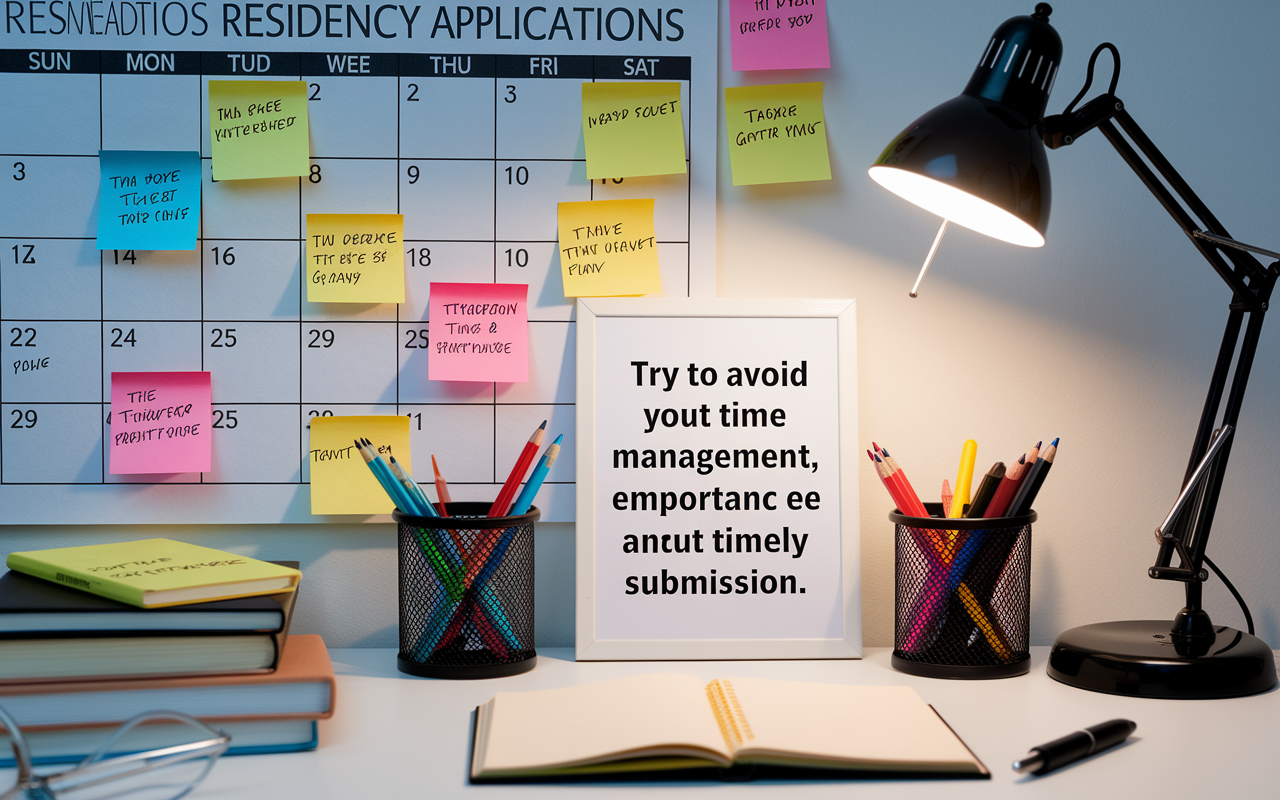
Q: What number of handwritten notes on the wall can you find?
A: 10